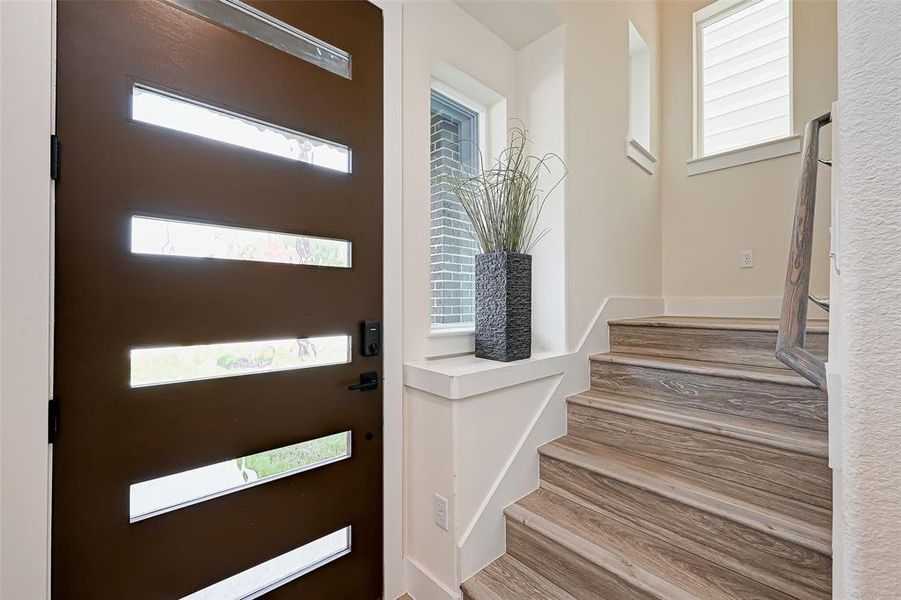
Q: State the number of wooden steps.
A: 6